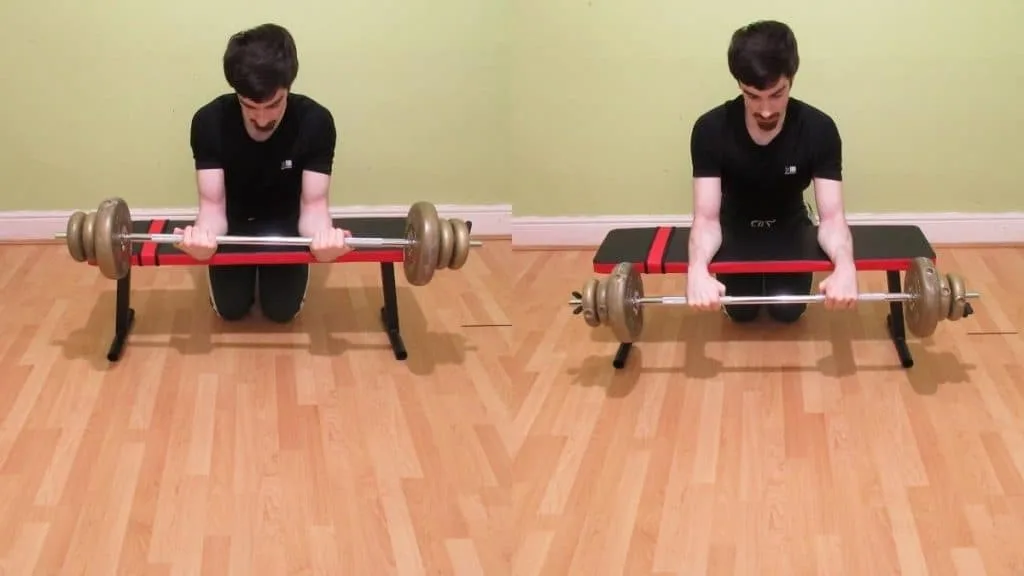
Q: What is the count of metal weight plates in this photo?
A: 12